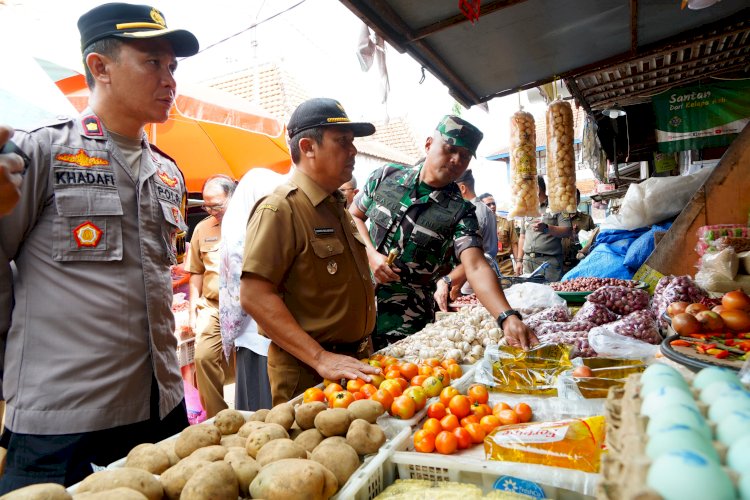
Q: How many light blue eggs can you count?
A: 12